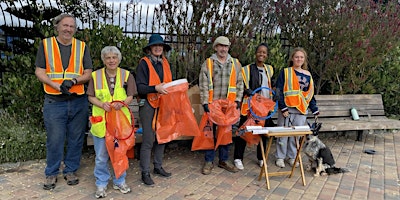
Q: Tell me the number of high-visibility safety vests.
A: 6